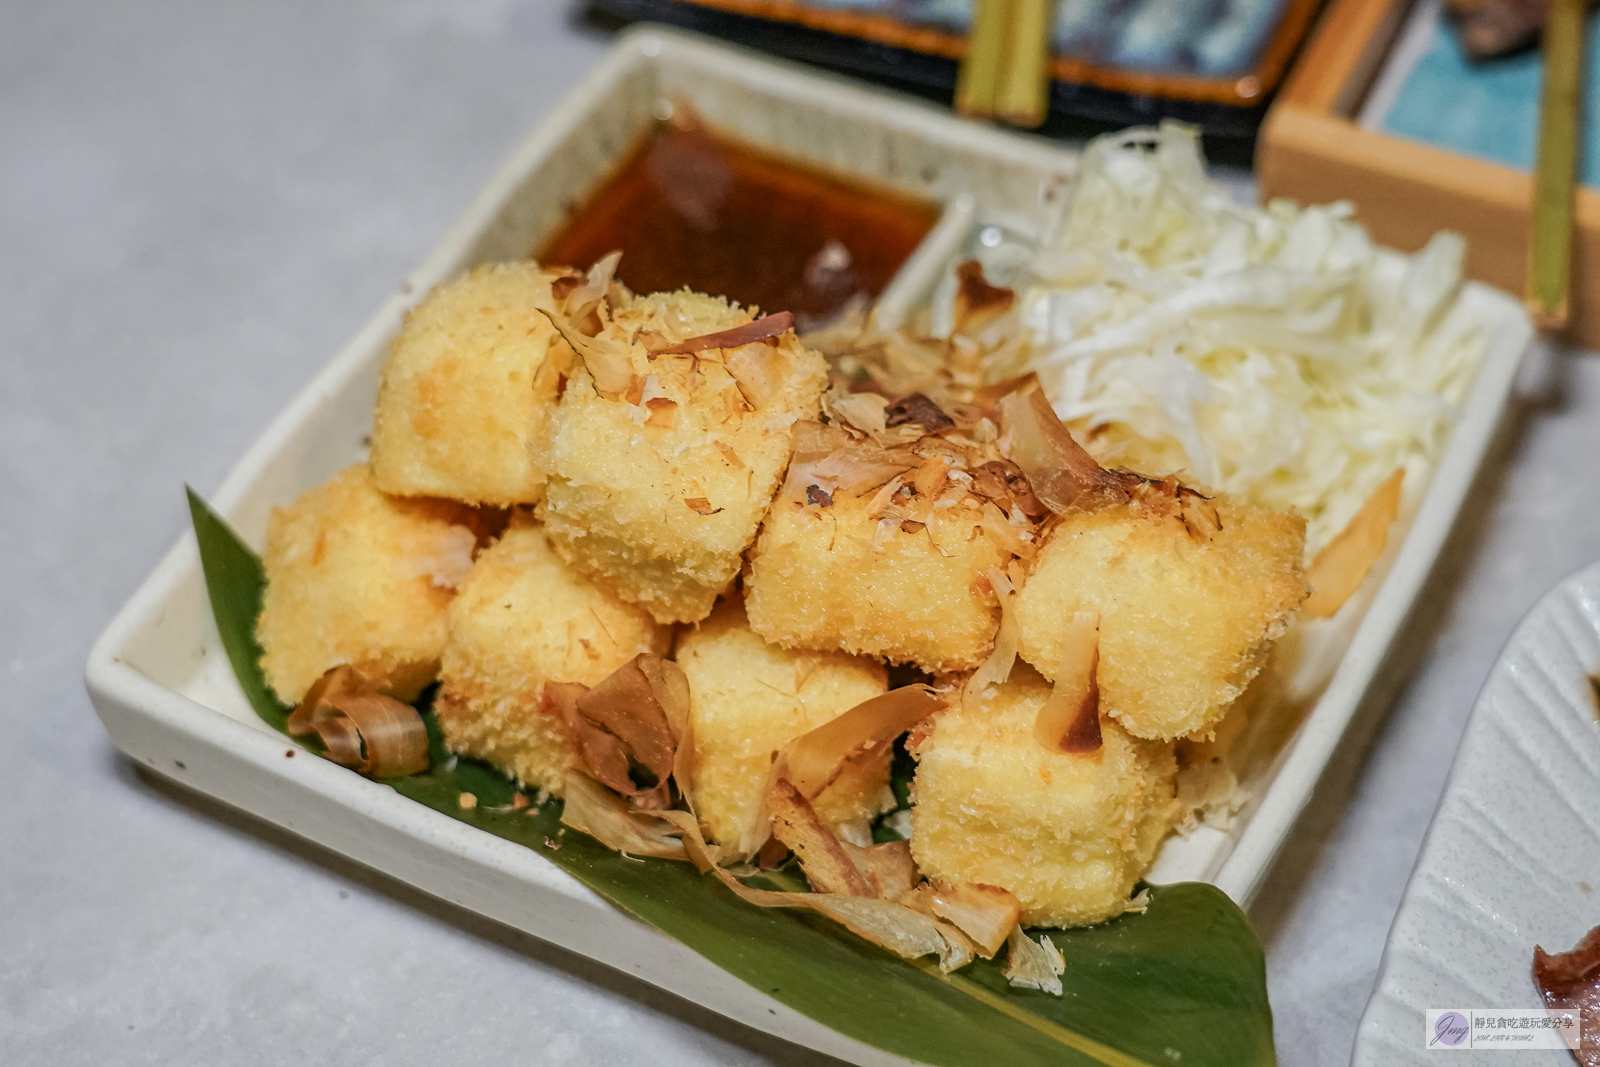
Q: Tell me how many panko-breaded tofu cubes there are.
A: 8